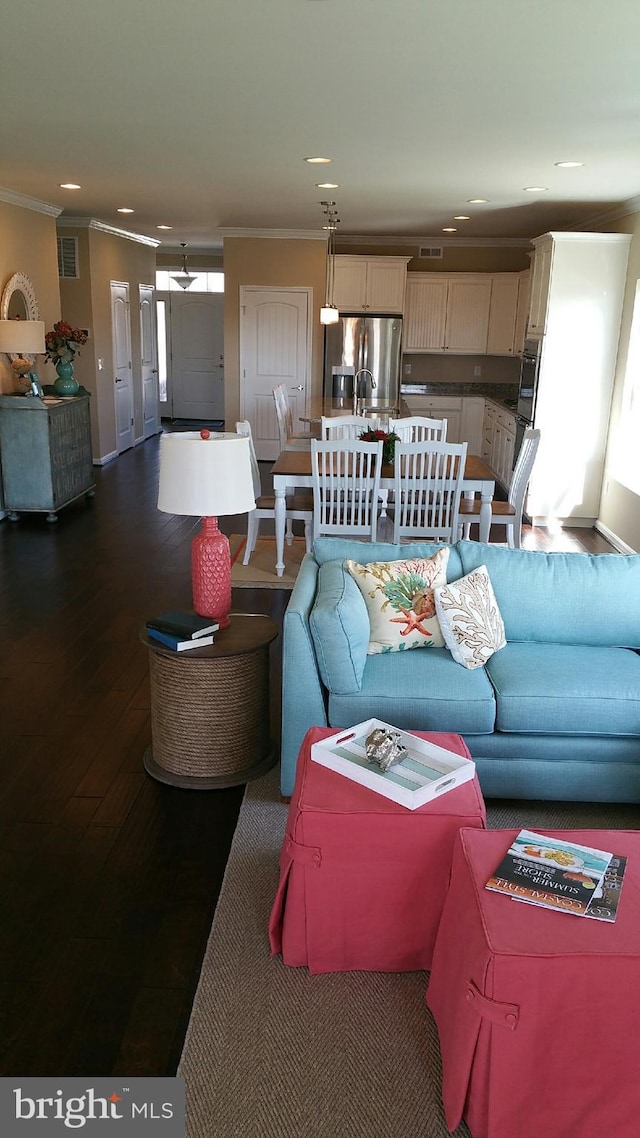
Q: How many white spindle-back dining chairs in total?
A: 6